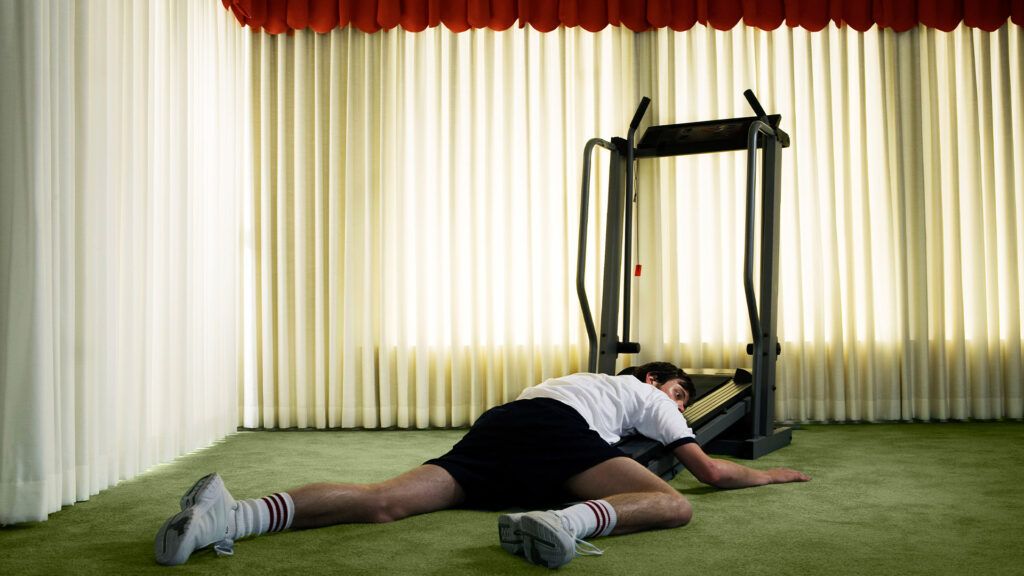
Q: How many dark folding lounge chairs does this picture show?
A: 0